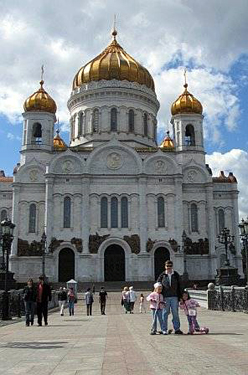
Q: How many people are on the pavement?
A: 12